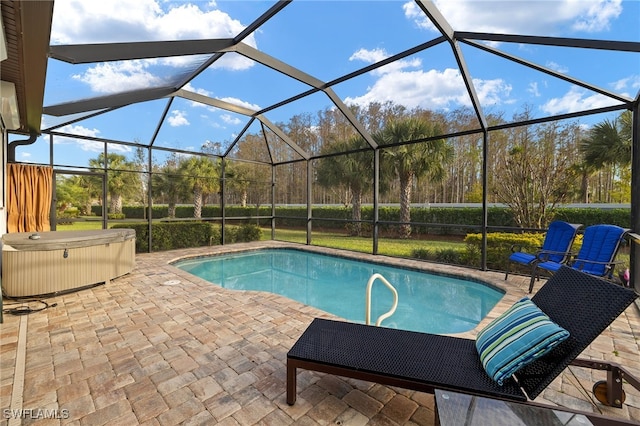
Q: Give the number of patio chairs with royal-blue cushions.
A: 2